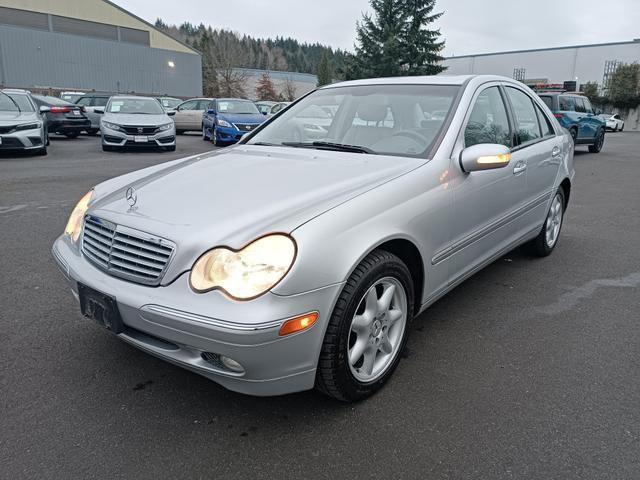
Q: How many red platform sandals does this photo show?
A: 0